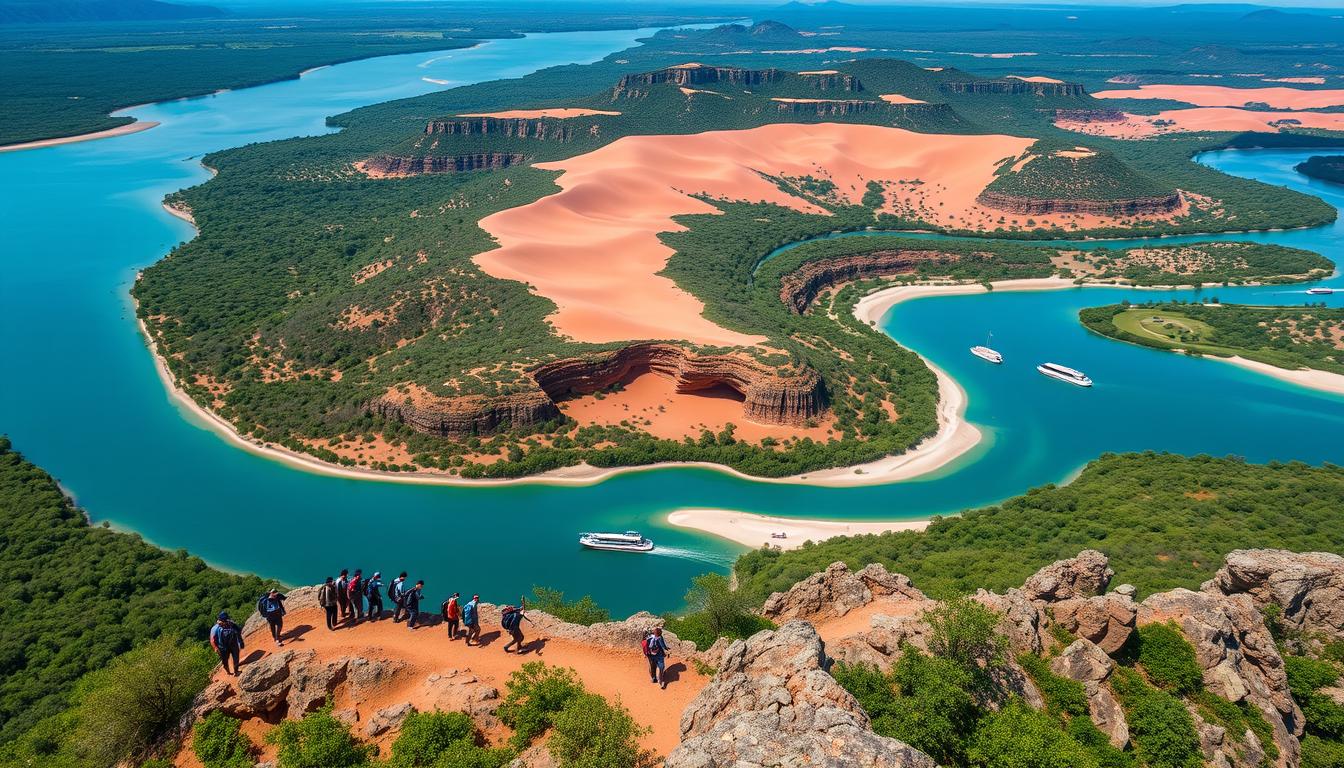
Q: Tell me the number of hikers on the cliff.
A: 12